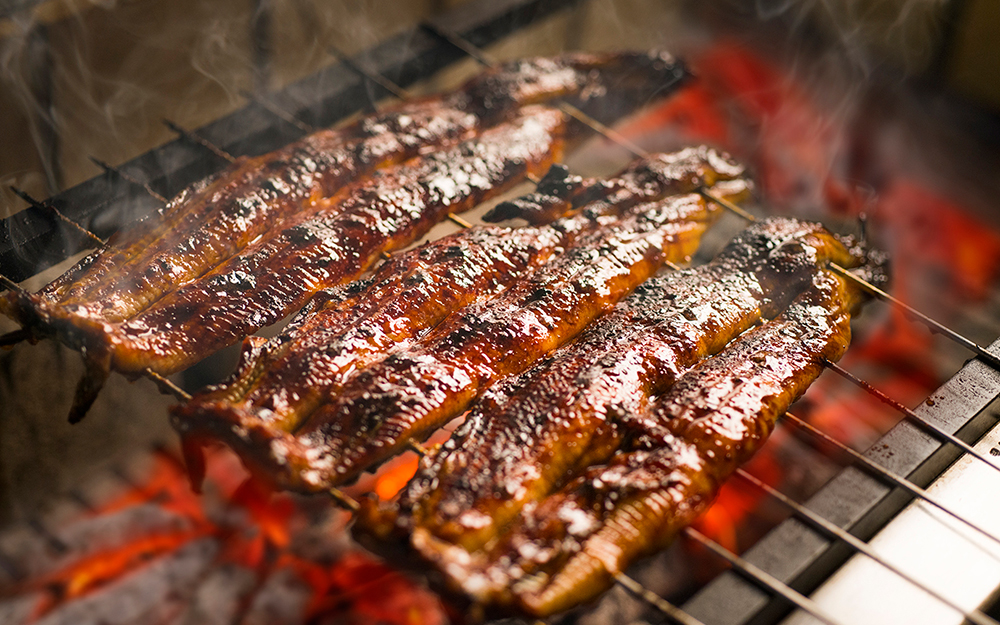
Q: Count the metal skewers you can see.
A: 7